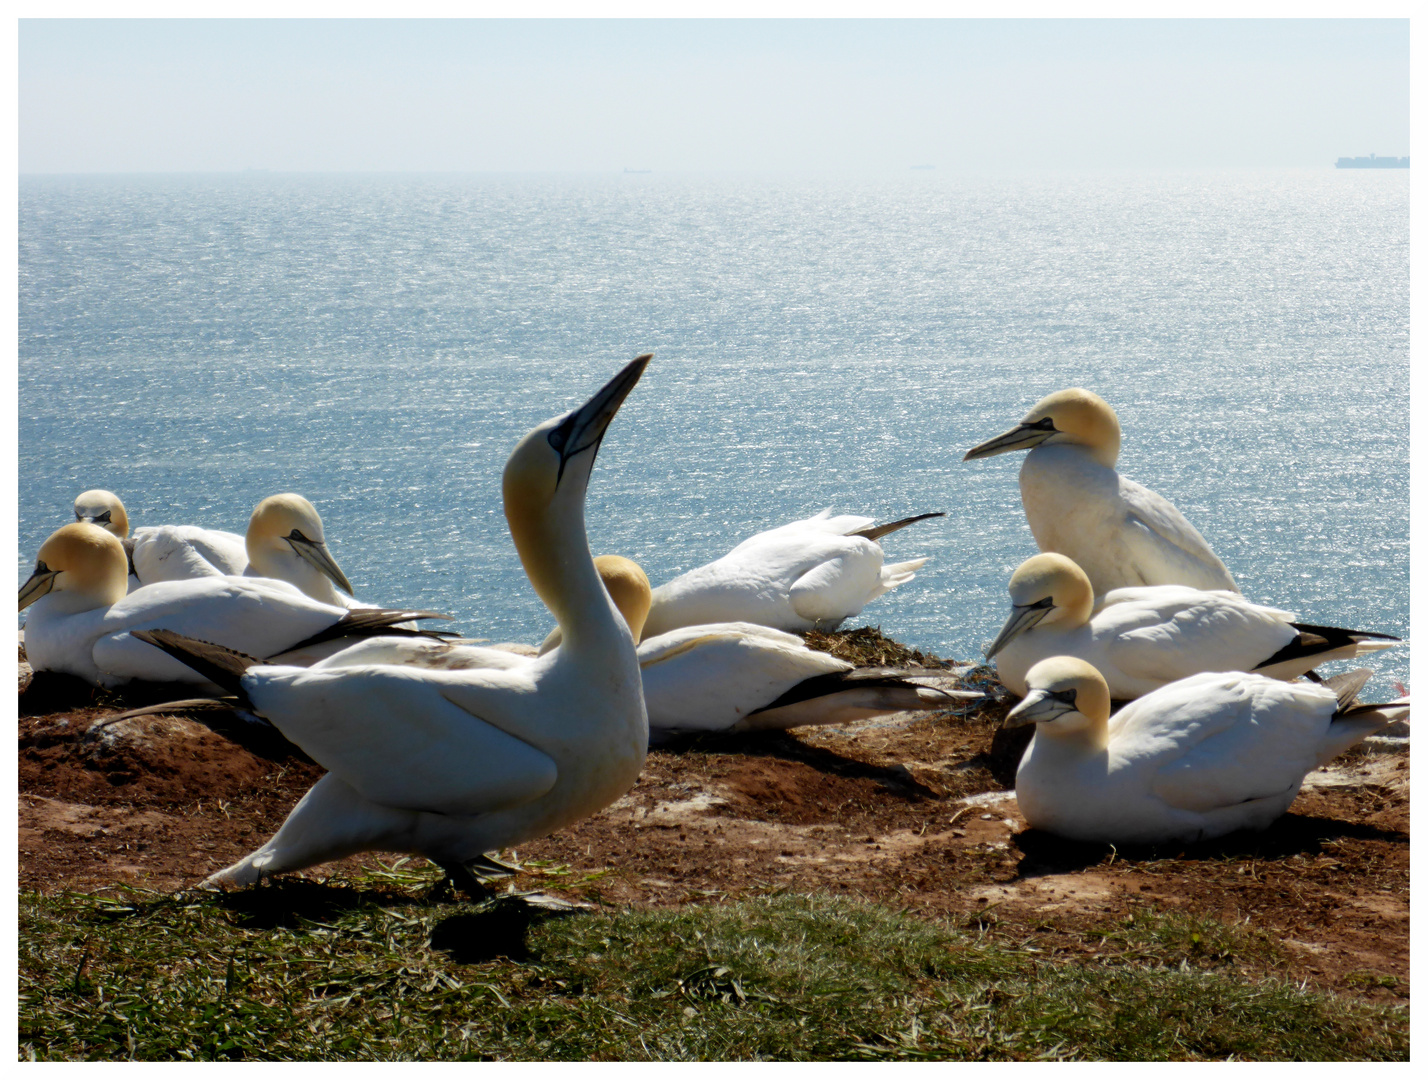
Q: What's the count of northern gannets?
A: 9